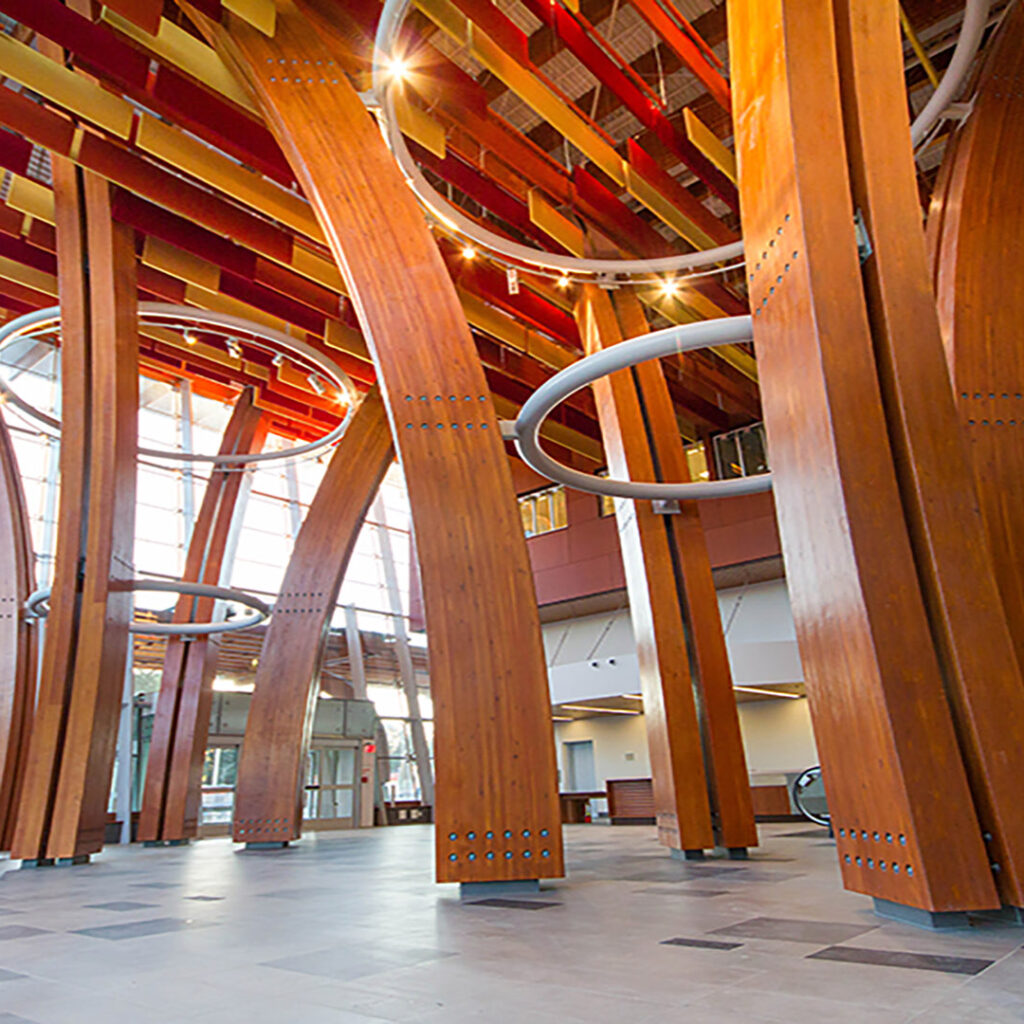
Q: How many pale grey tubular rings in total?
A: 4